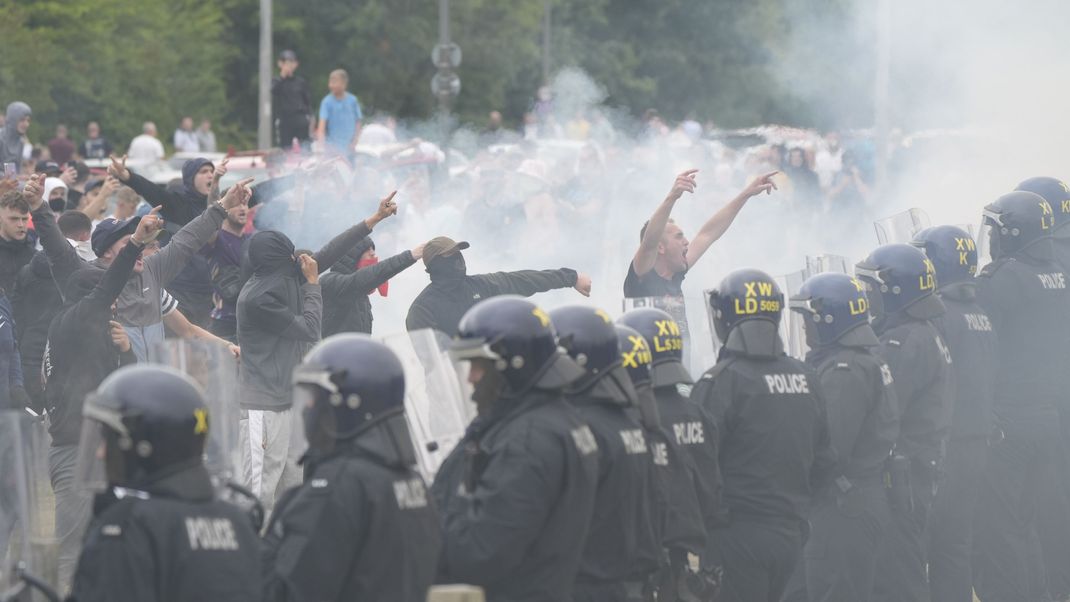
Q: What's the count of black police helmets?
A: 12